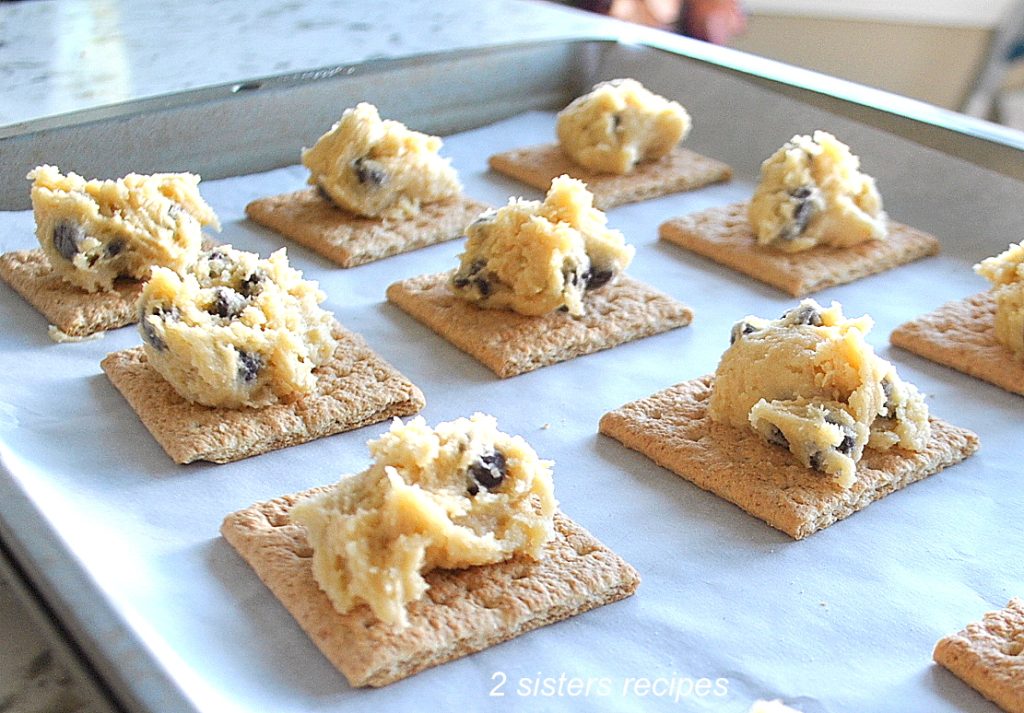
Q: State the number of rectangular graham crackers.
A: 10